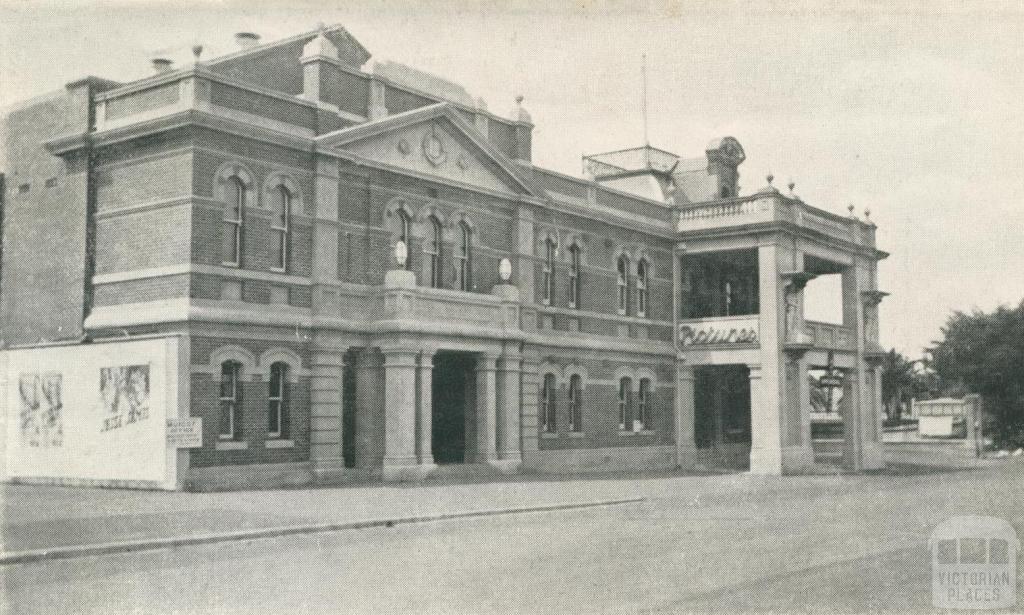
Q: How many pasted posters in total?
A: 3